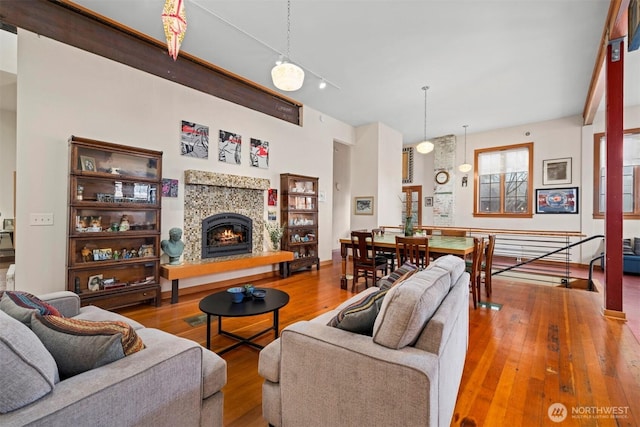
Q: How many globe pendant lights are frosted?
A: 3